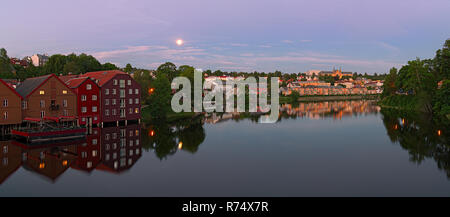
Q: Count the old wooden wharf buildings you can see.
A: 4